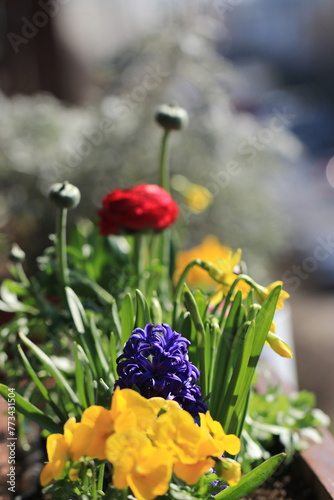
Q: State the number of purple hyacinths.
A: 1